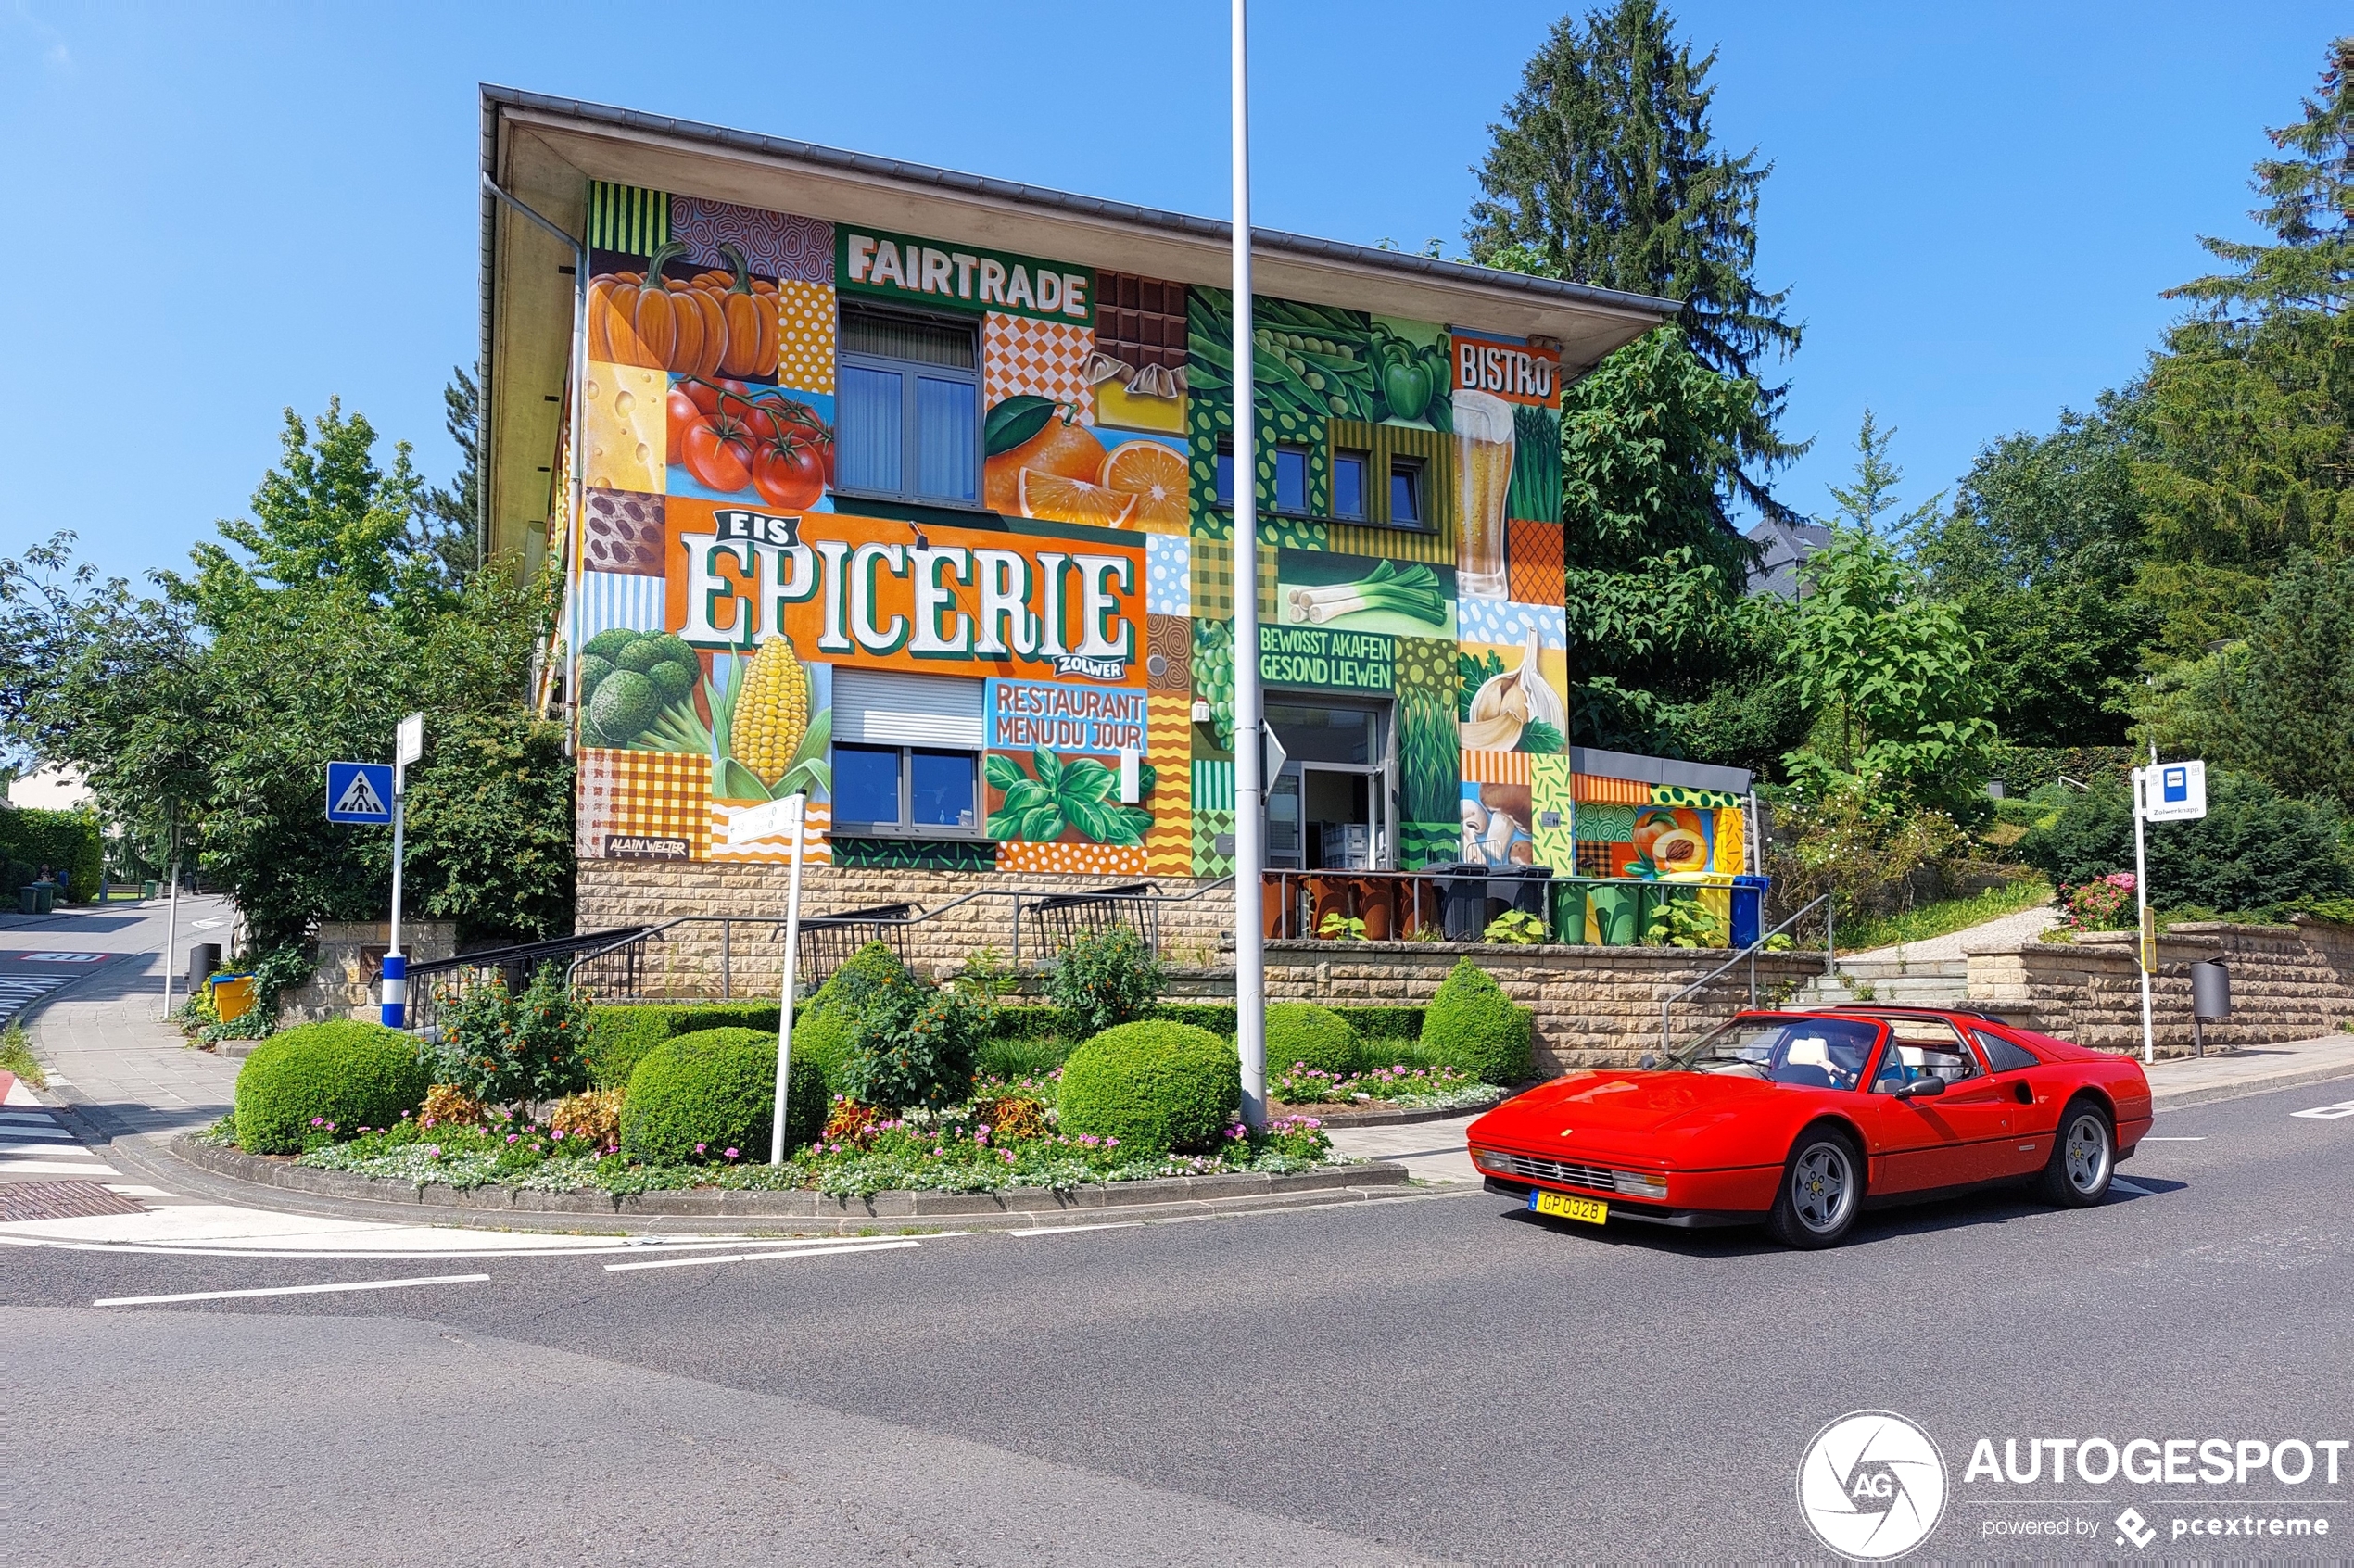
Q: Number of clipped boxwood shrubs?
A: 6